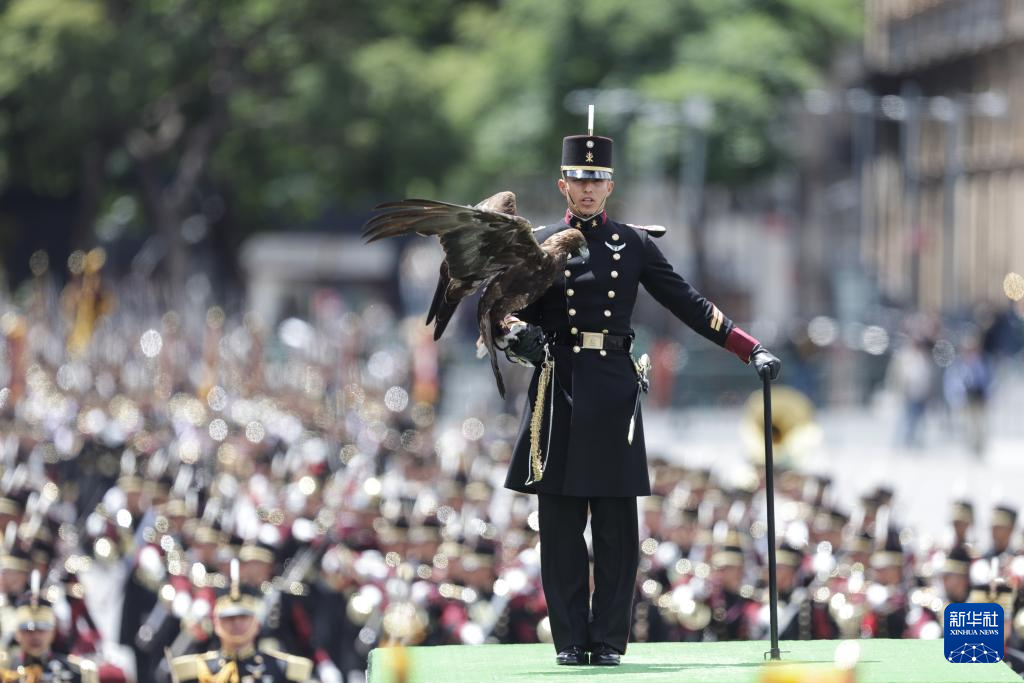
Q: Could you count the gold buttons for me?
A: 13